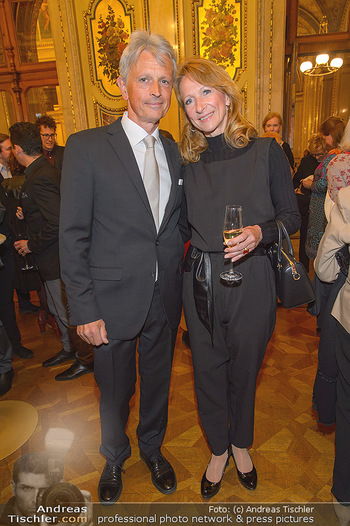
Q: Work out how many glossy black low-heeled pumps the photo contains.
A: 2